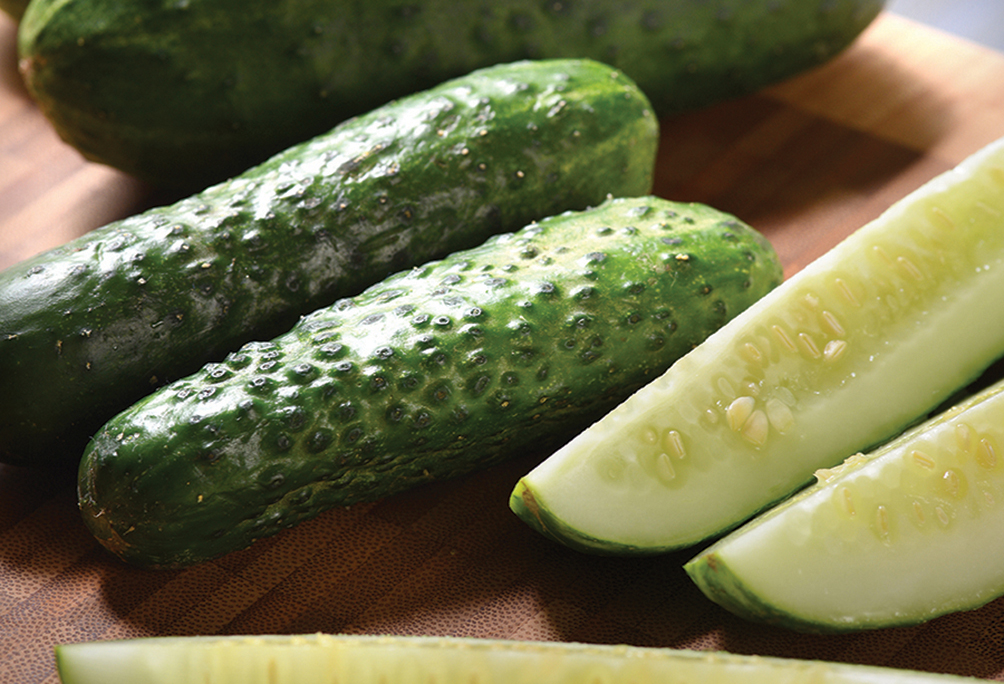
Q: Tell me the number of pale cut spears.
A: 3